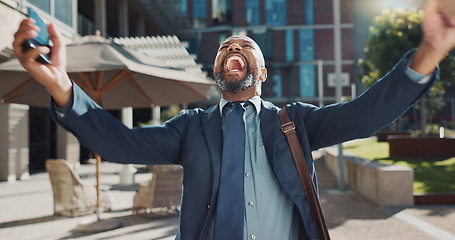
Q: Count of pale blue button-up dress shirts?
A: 1